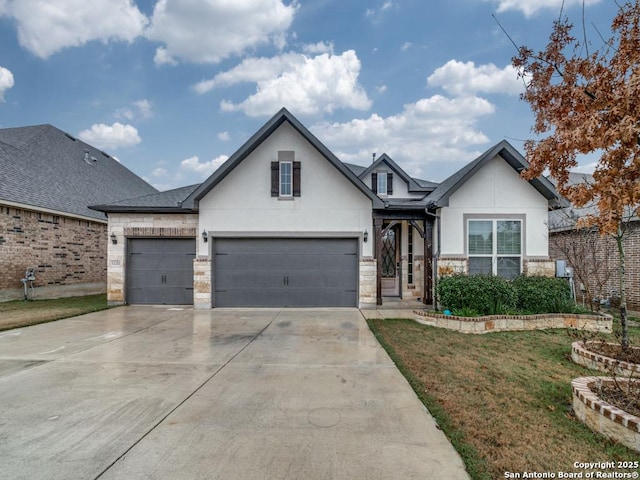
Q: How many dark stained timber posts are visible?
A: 2